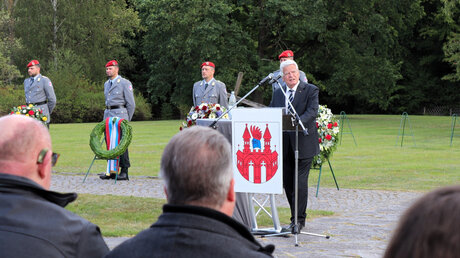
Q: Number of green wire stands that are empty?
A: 3